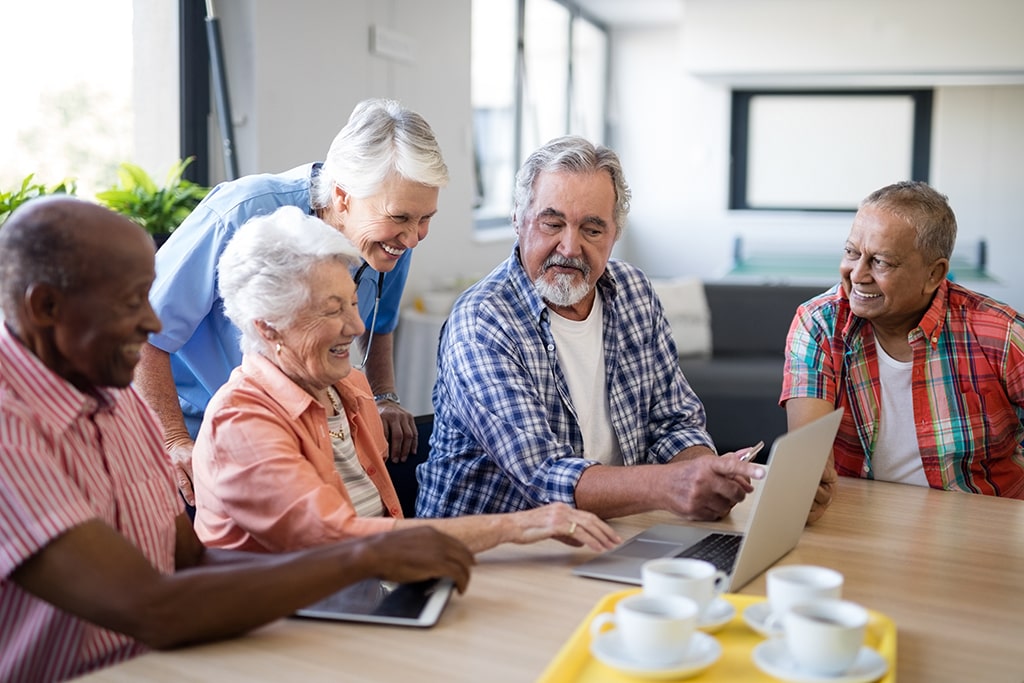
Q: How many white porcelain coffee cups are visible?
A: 4